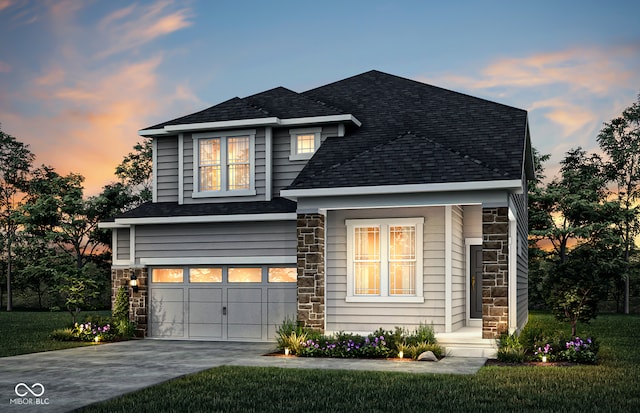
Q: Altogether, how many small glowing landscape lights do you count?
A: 4